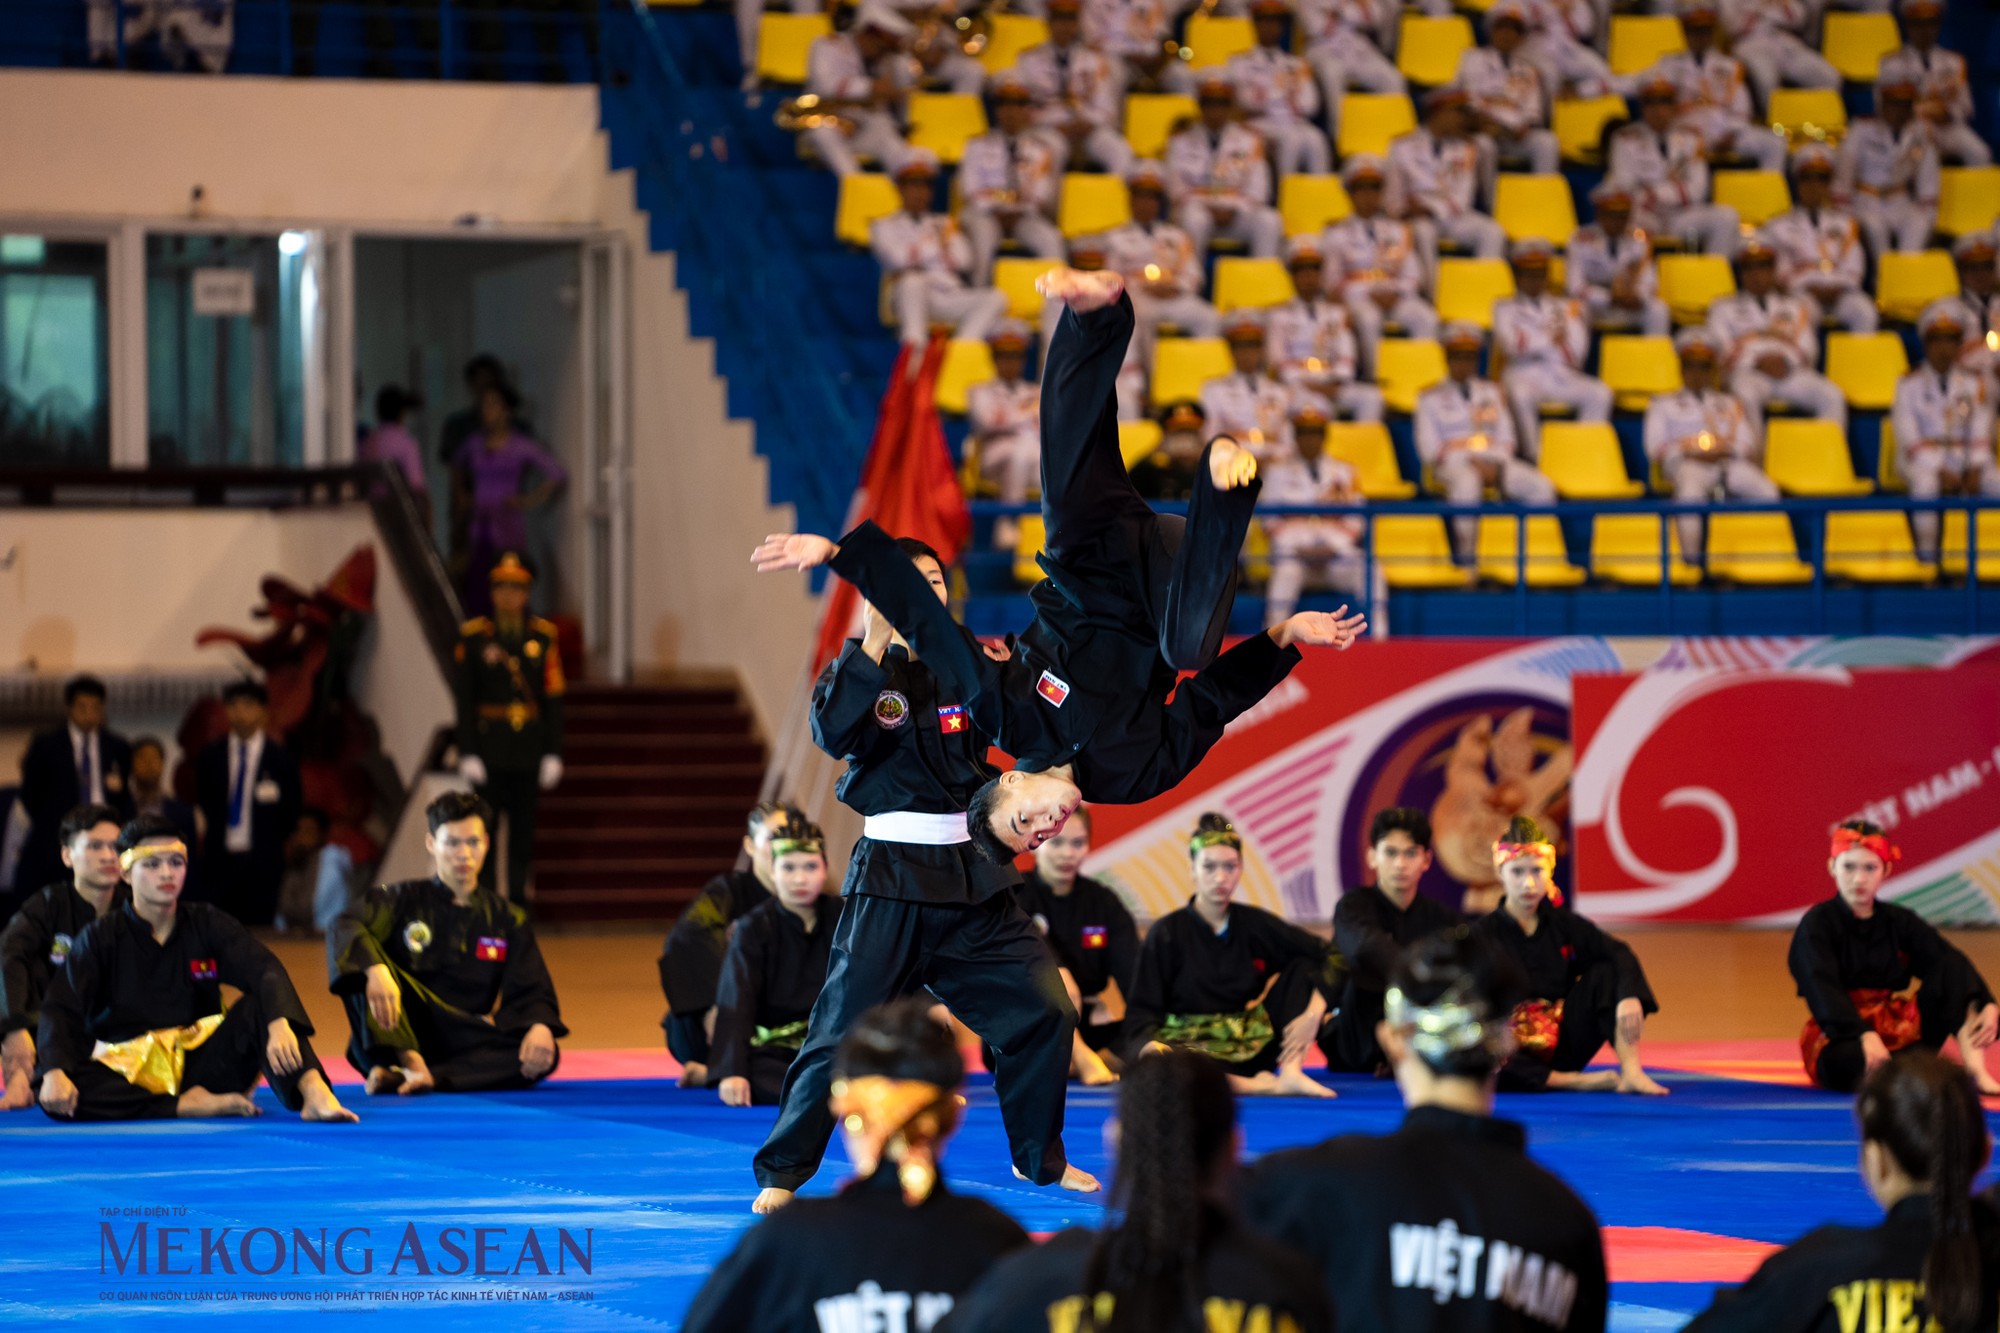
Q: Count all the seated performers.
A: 14